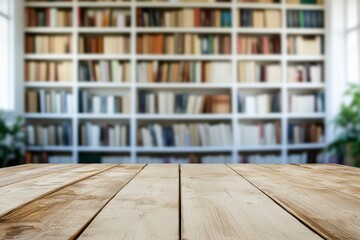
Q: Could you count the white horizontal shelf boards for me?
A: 6